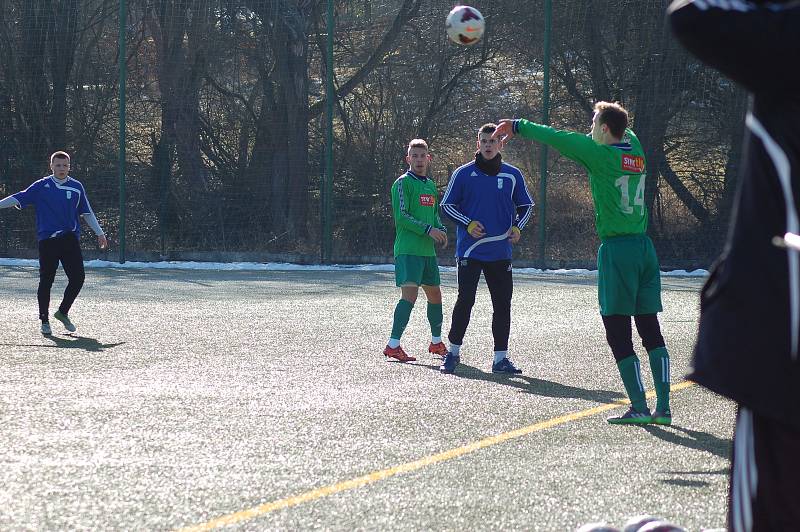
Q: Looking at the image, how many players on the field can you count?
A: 4